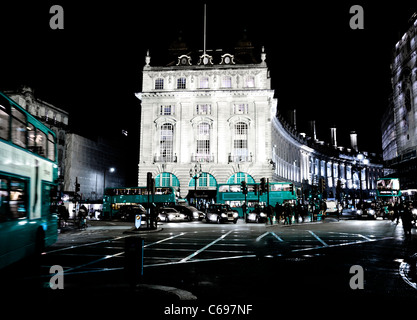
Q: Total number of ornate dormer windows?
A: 3